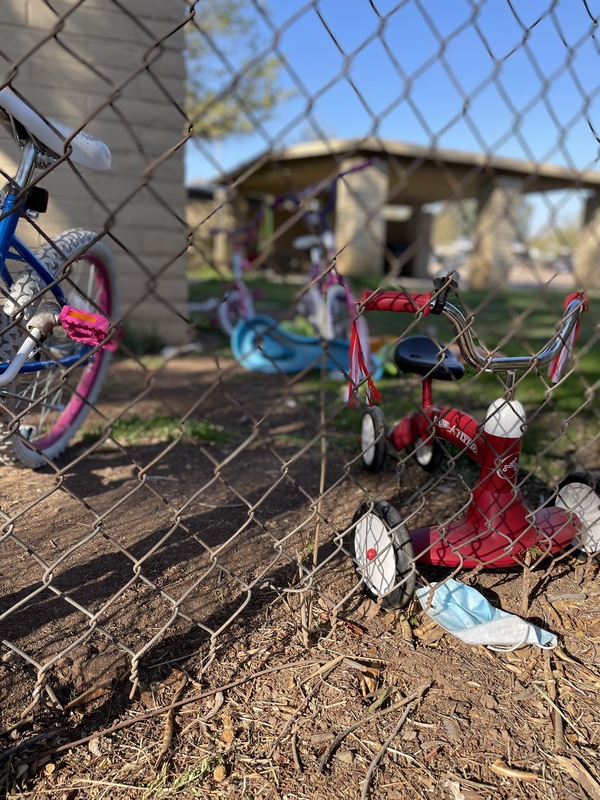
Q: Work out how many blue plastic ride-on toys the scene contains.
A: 1